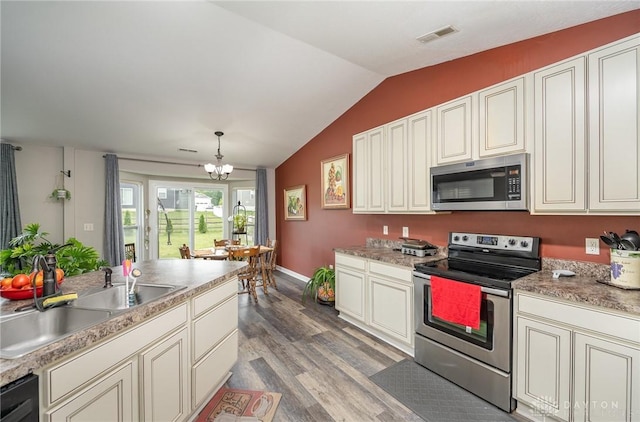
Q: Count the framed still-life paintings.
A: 2